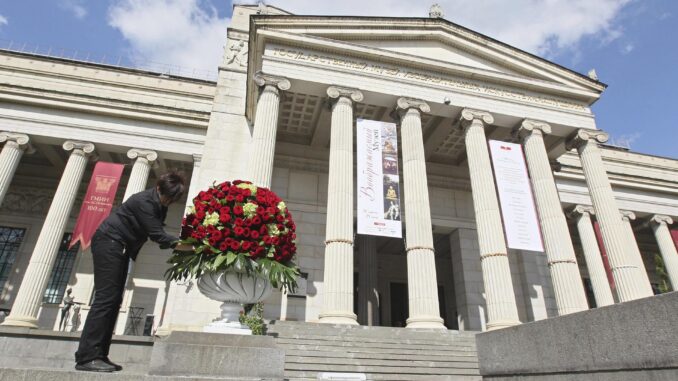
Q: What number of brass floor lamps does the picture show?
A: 0